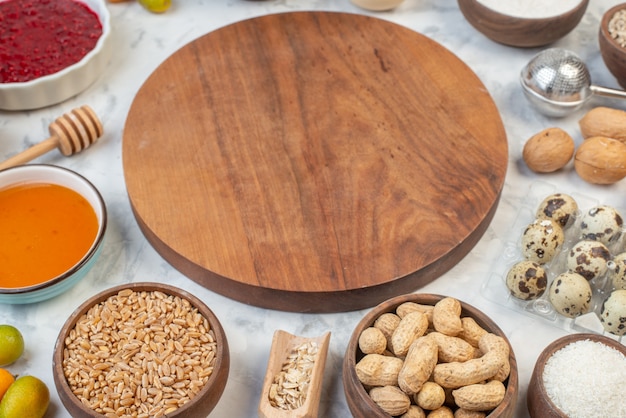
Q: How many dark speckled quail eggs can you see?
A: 8